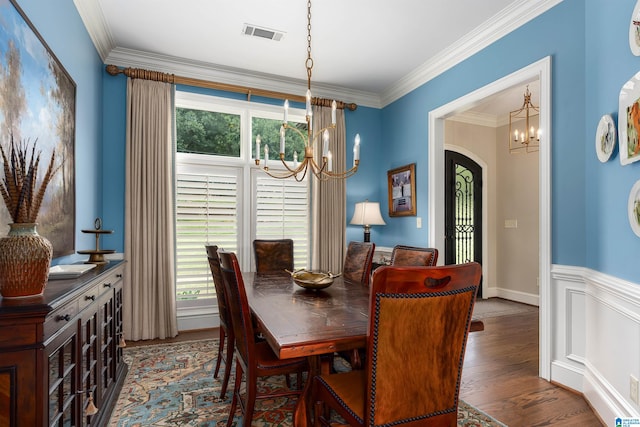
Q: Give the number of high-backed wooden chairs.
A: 6